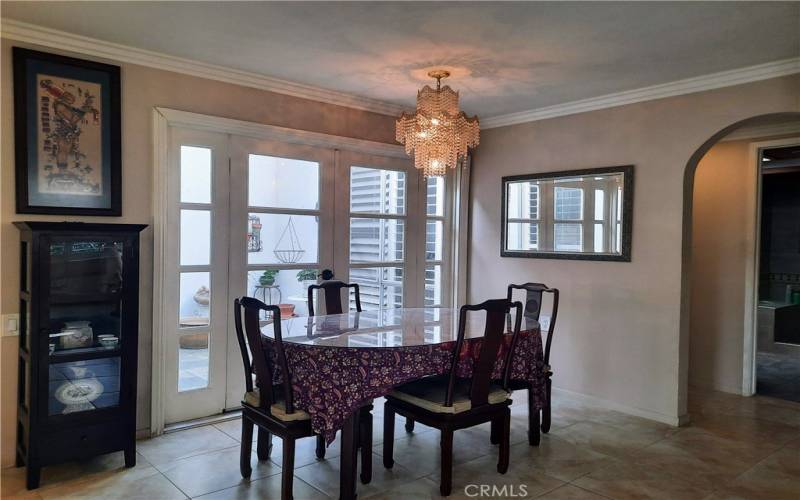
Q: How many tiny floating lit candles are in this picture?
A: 0